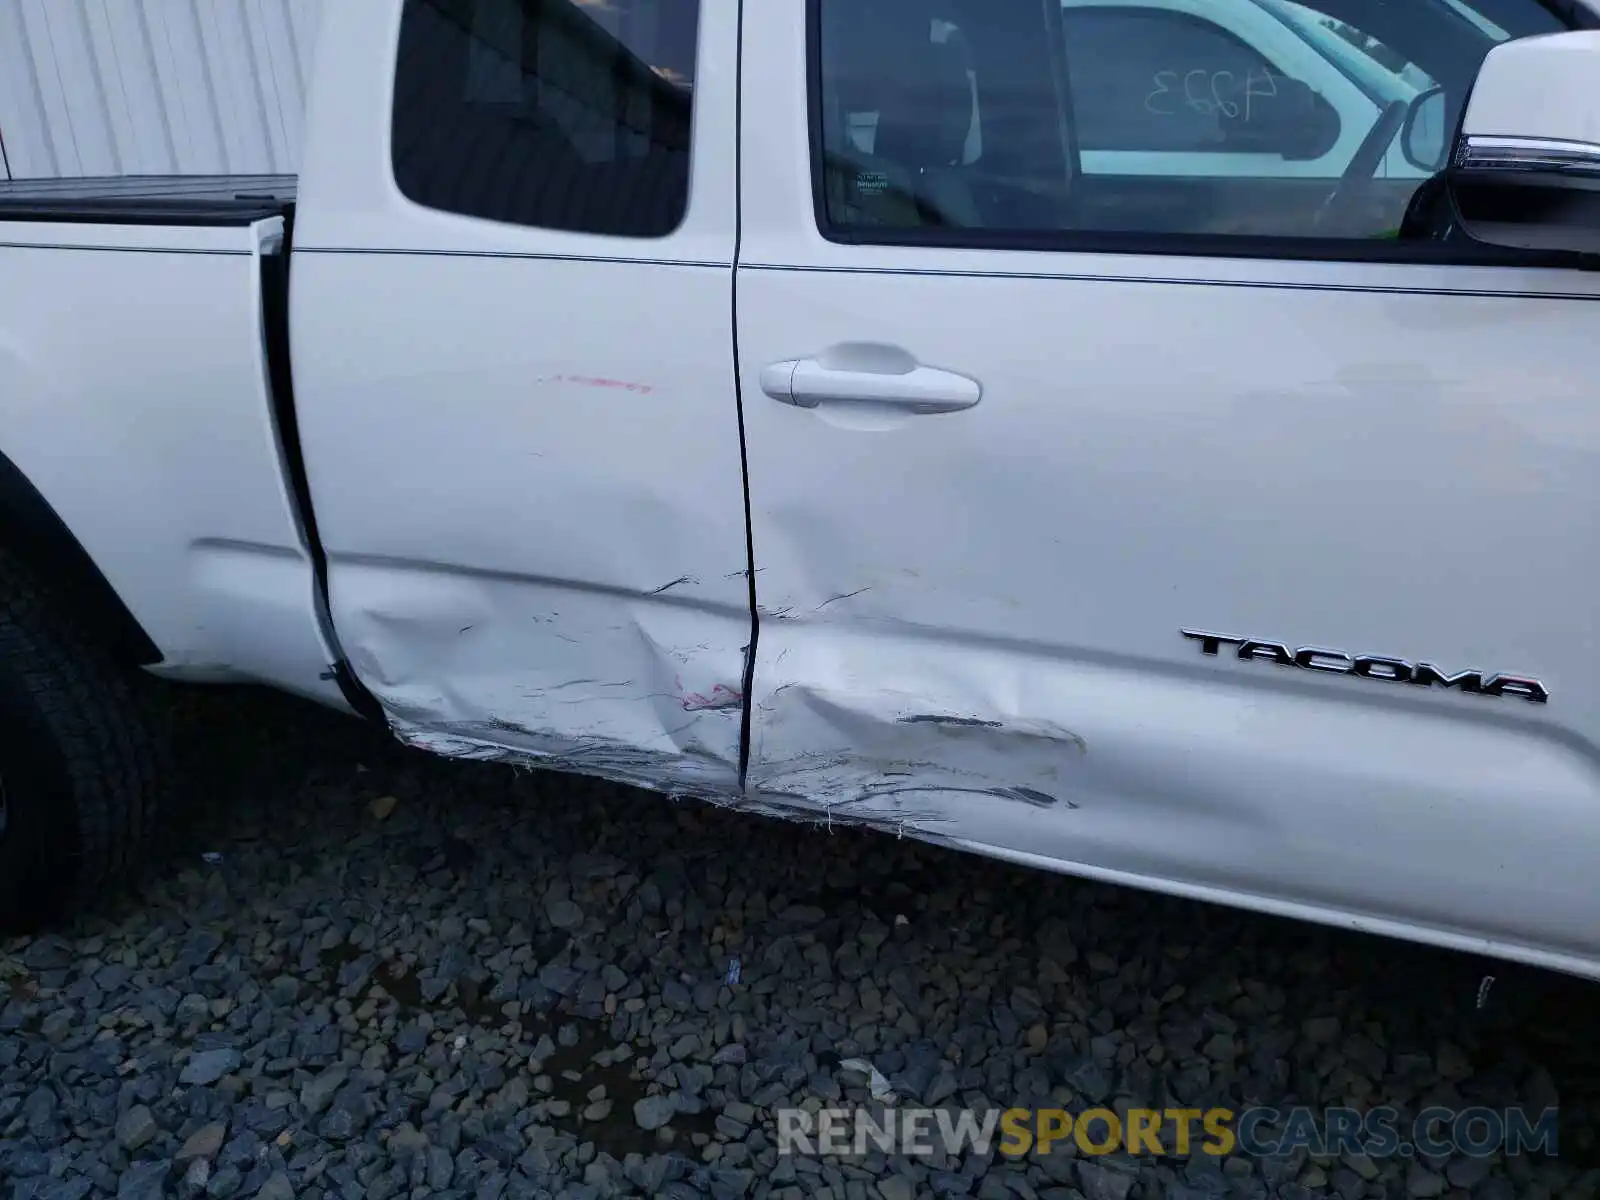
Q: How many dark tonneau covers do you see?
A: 1